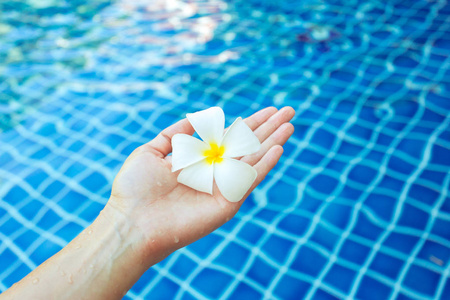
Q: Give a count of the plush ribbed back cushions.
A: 0